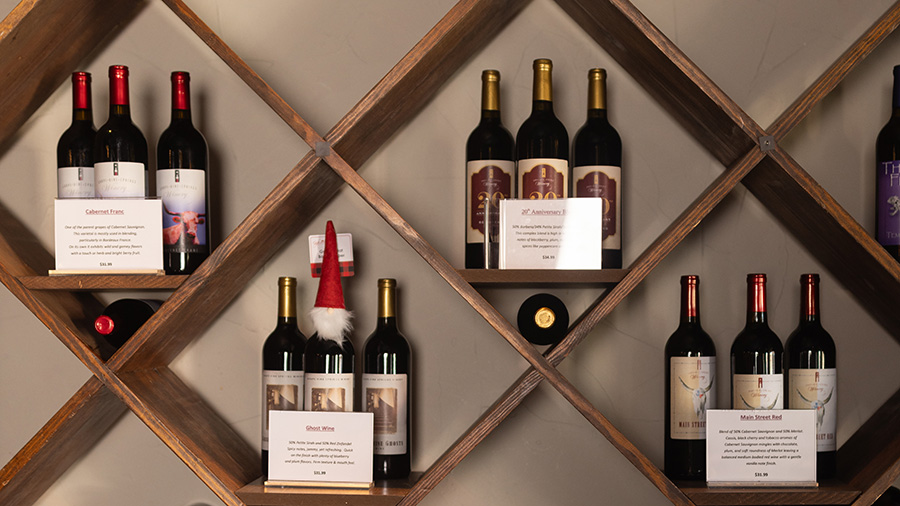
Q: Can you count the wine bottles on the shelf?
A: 15